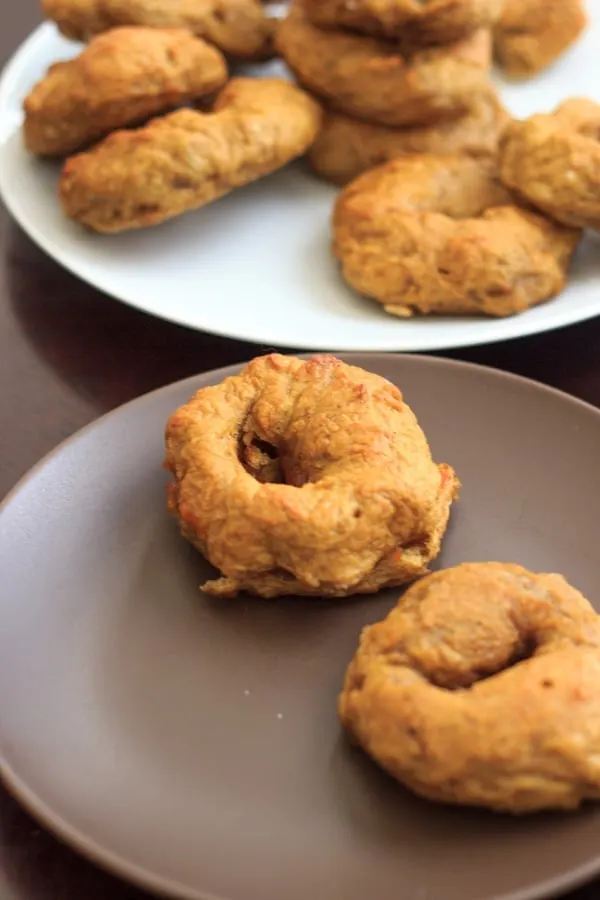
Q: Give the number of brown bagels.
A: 11